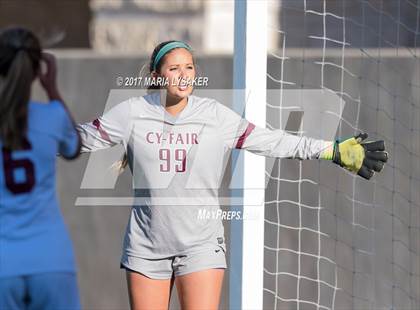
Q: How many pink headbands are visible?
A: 0